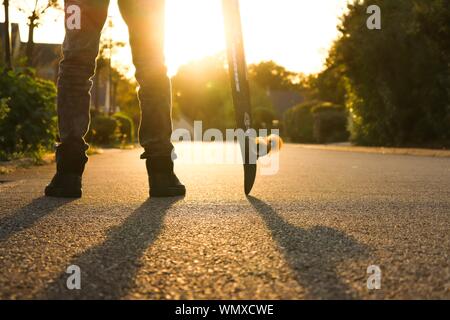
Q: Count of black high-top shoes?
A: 2